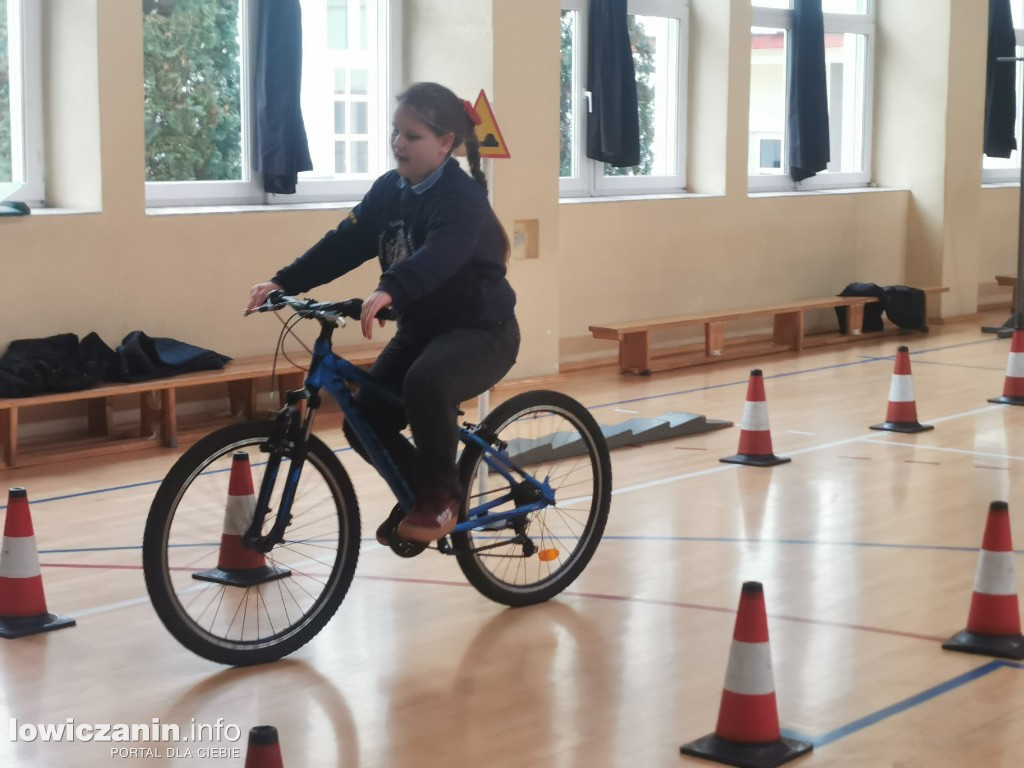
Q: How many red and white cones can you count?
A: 8